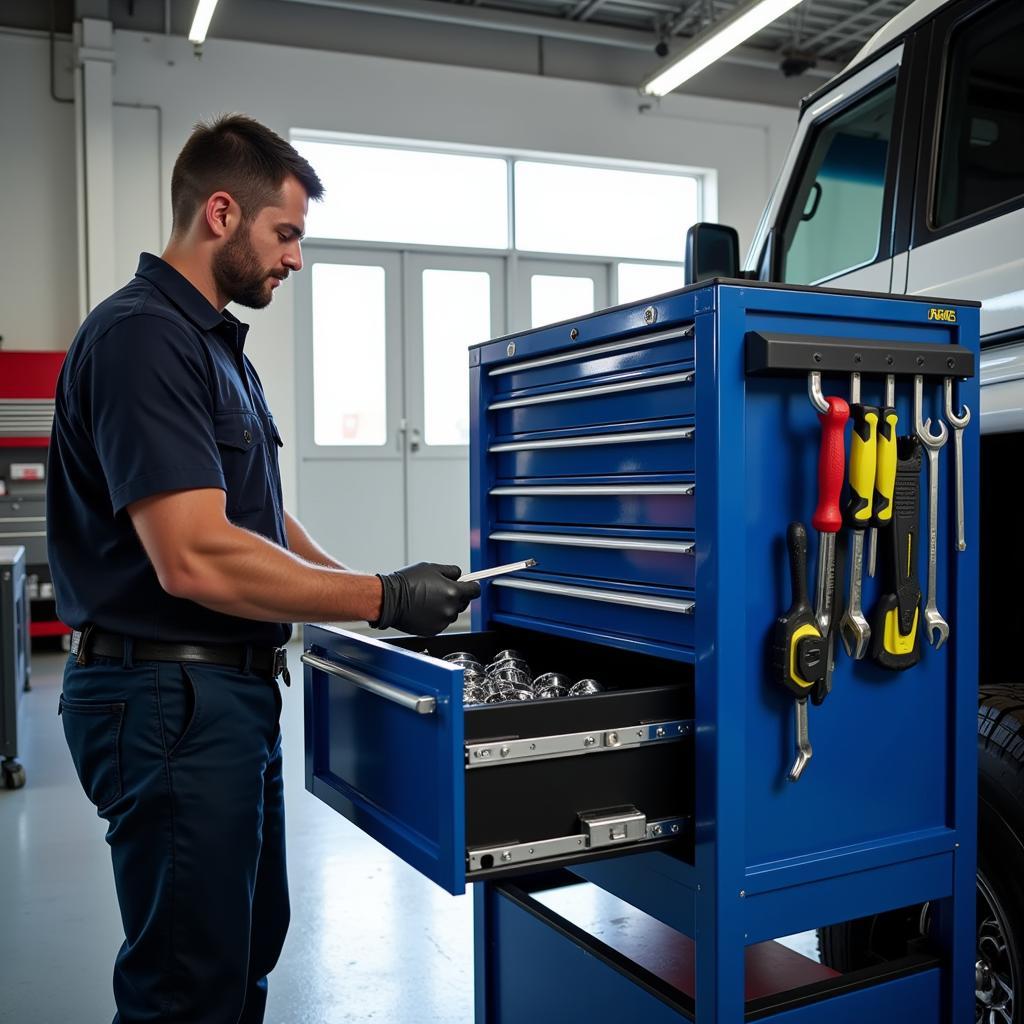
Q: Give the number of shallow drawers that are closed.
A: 6